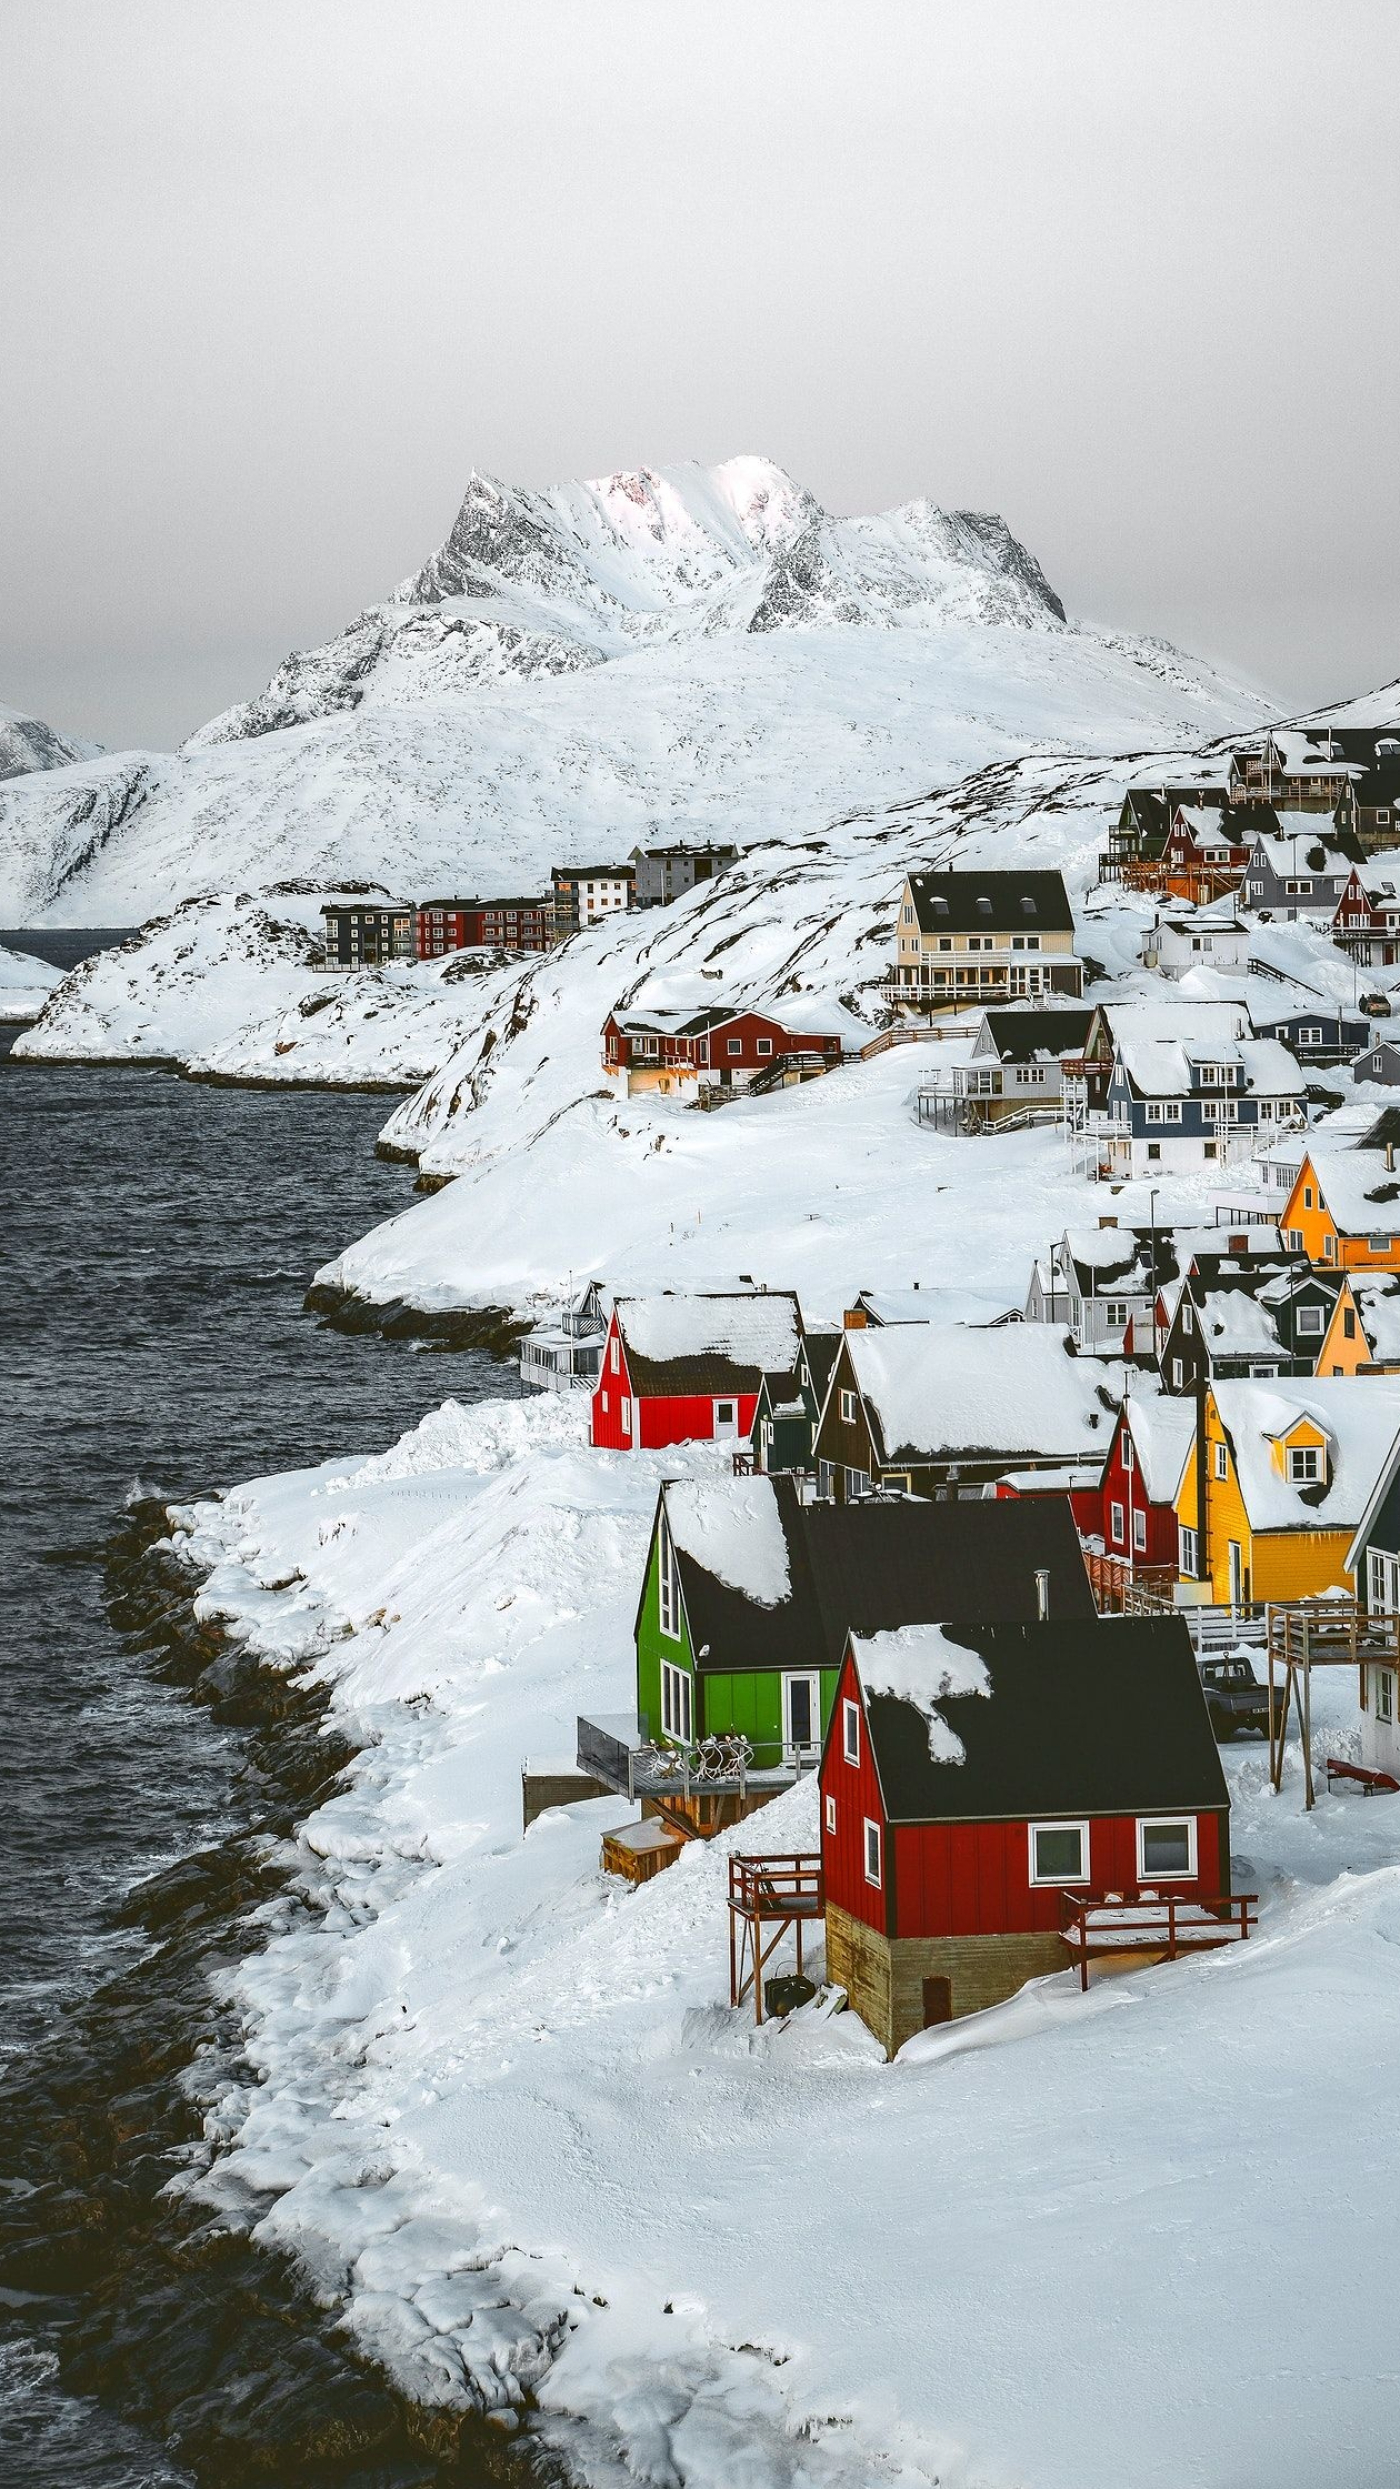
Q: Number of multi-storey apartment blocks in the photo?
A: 4